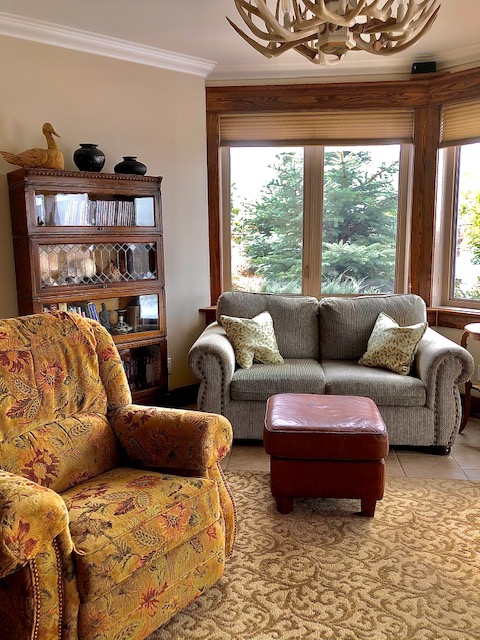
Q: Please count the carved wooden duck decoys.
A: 1